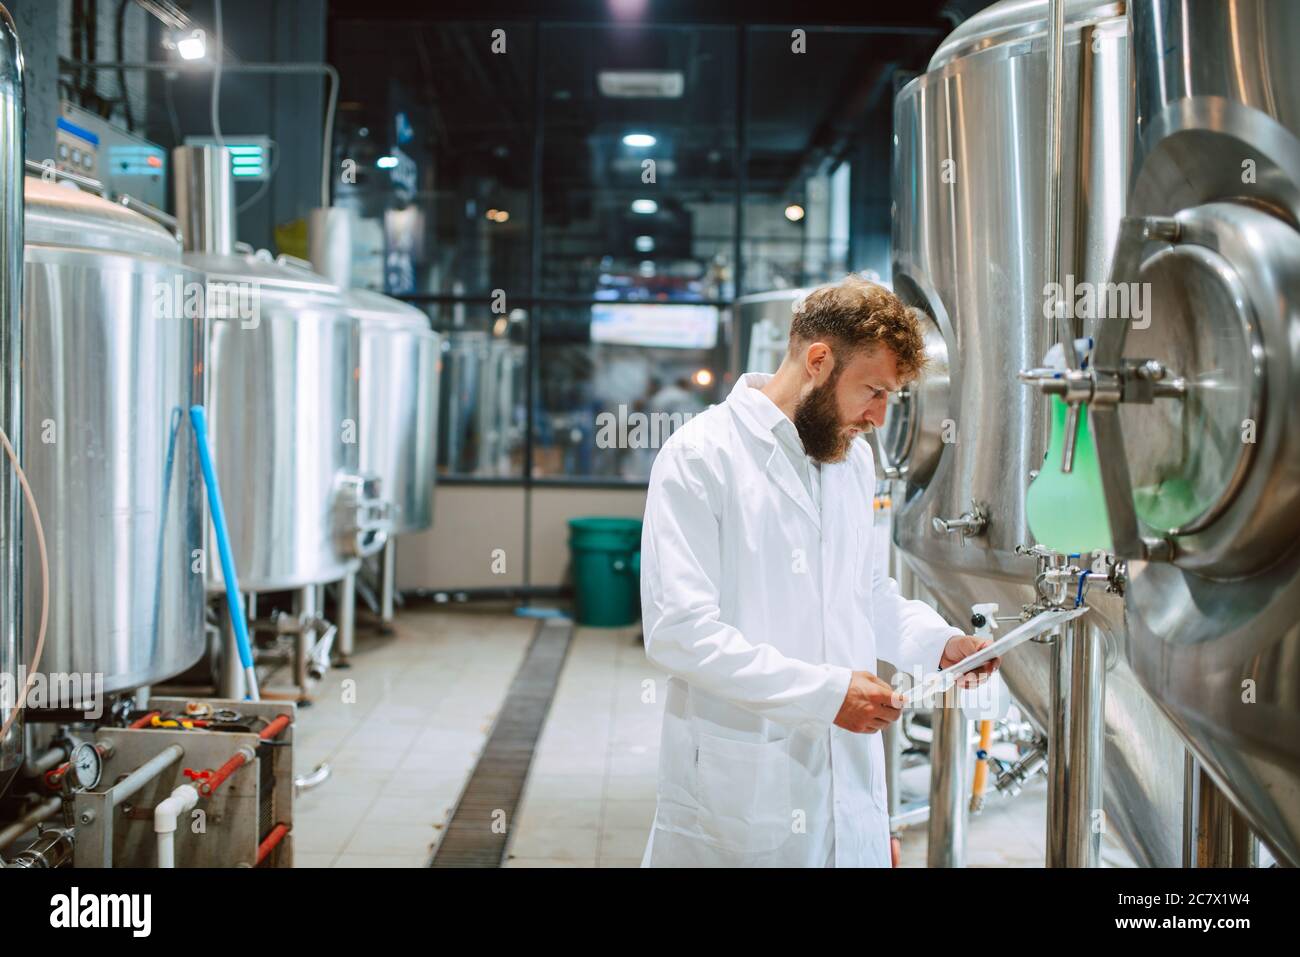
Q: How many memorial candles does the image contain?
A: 0